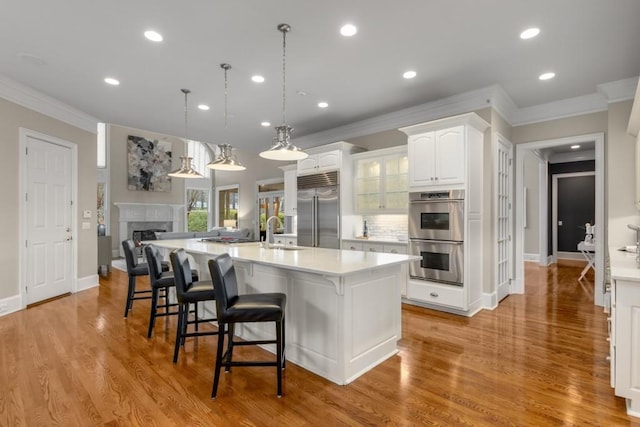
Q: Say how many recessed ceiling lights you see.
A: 11